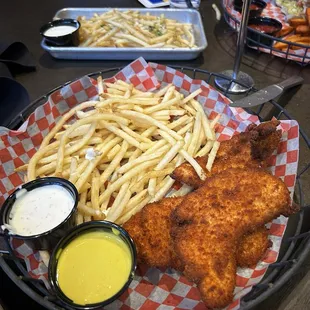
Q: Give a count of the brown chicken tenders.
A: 3